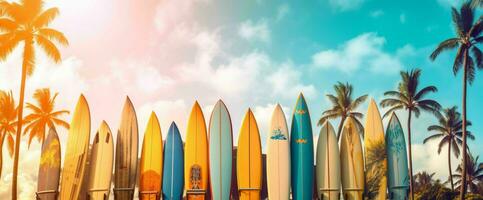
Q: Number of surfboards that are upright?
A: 15